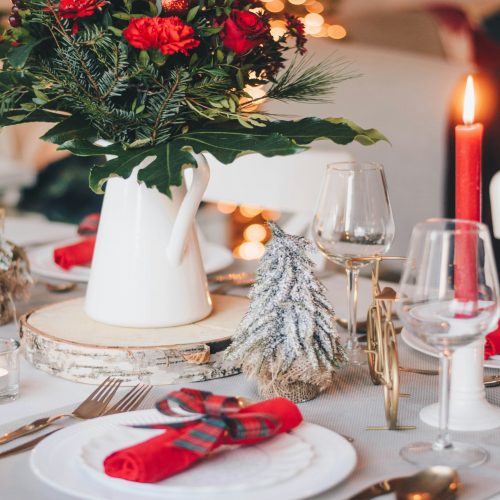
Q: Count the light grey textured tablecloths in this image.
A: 1